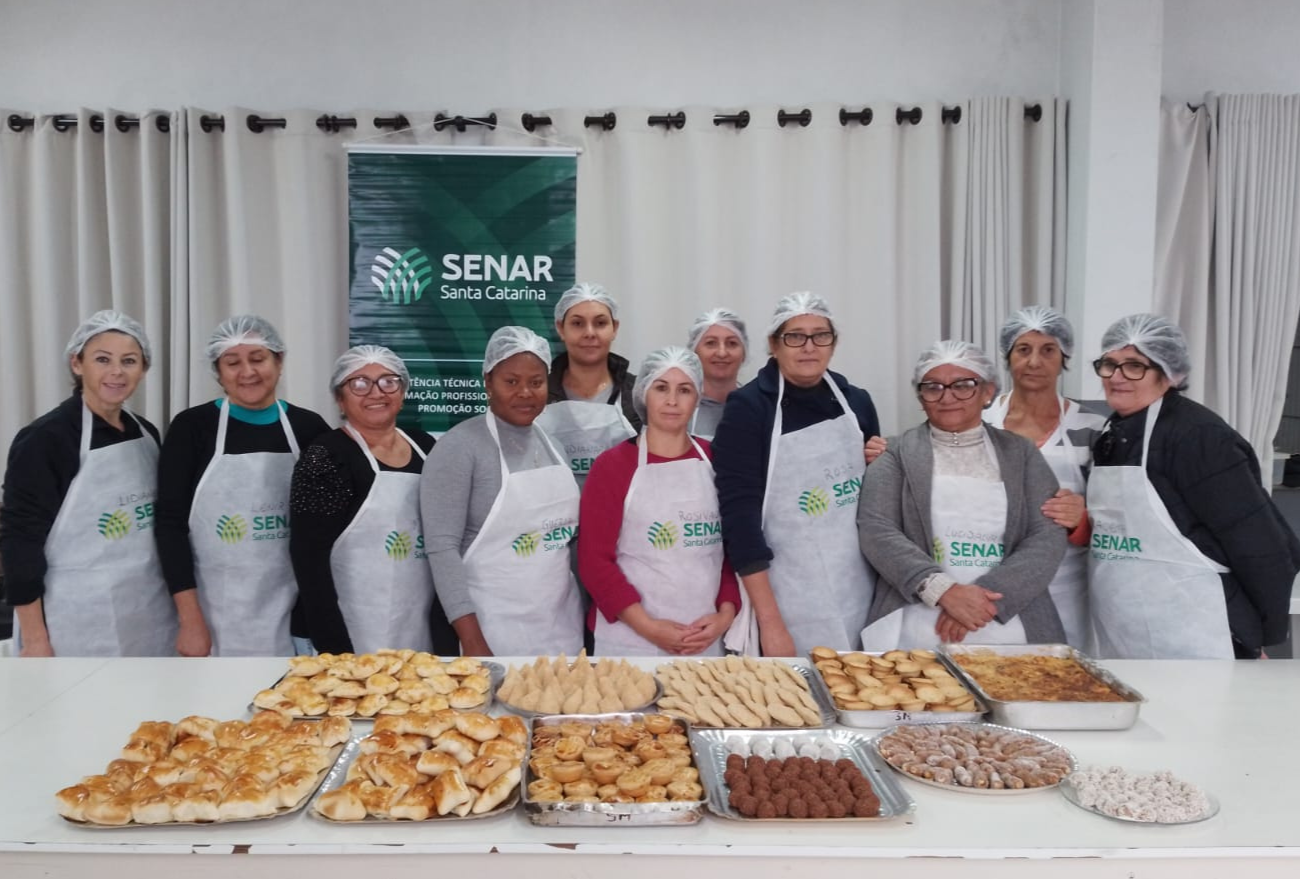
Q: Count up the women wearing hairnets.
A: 11